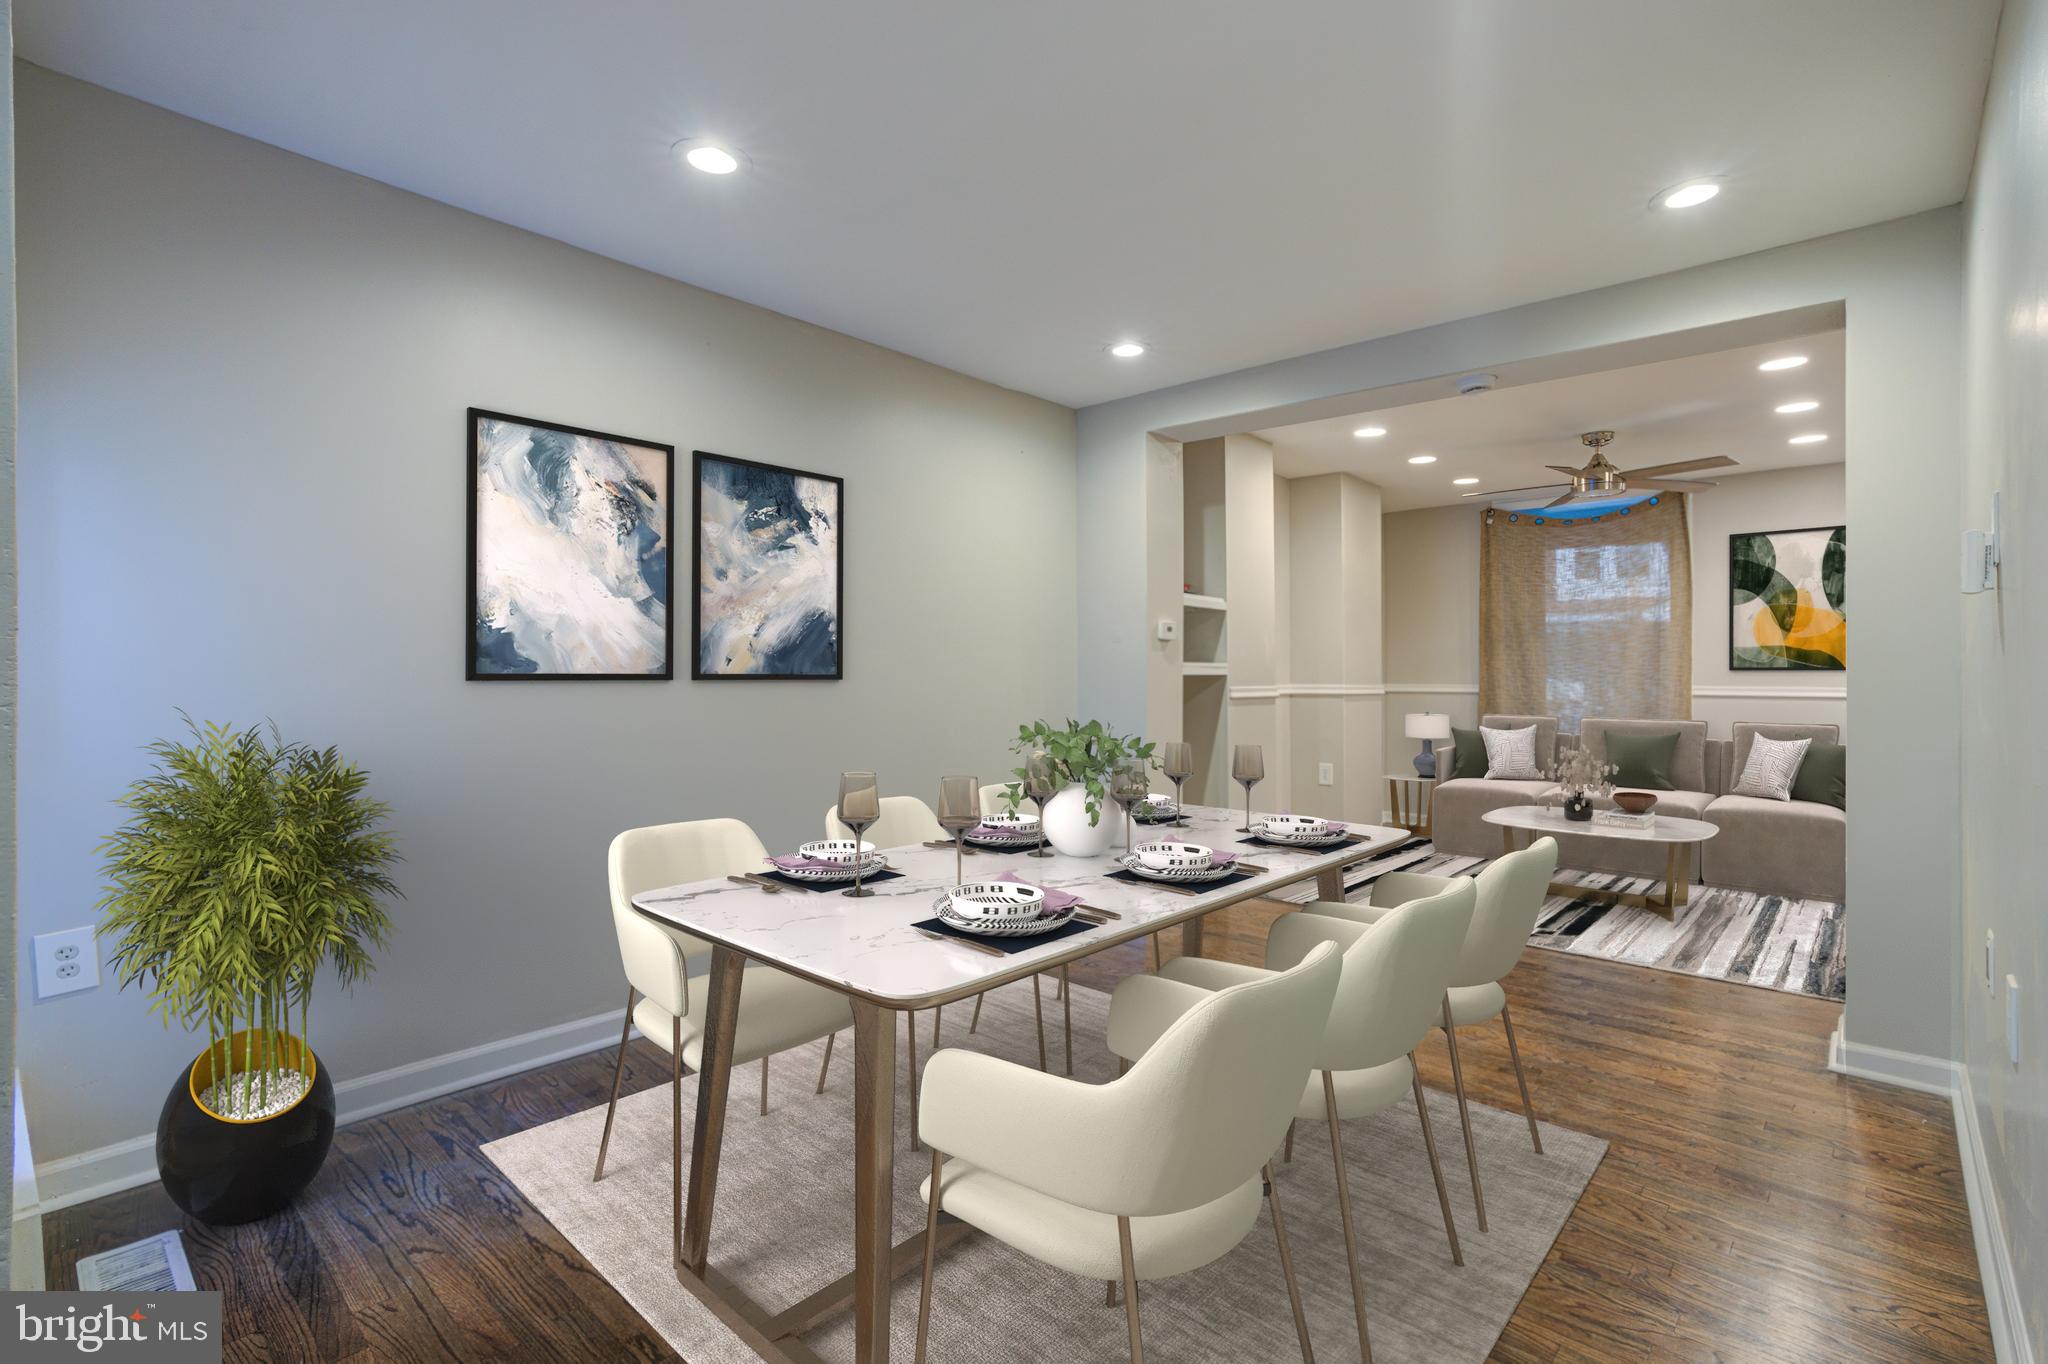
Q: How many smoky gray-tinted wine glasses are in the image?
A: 6